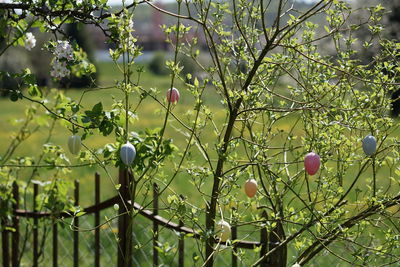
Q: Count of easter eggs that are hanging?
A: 7